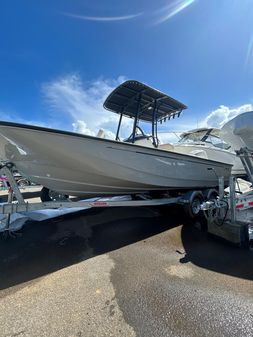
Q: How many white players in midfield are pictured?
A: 0